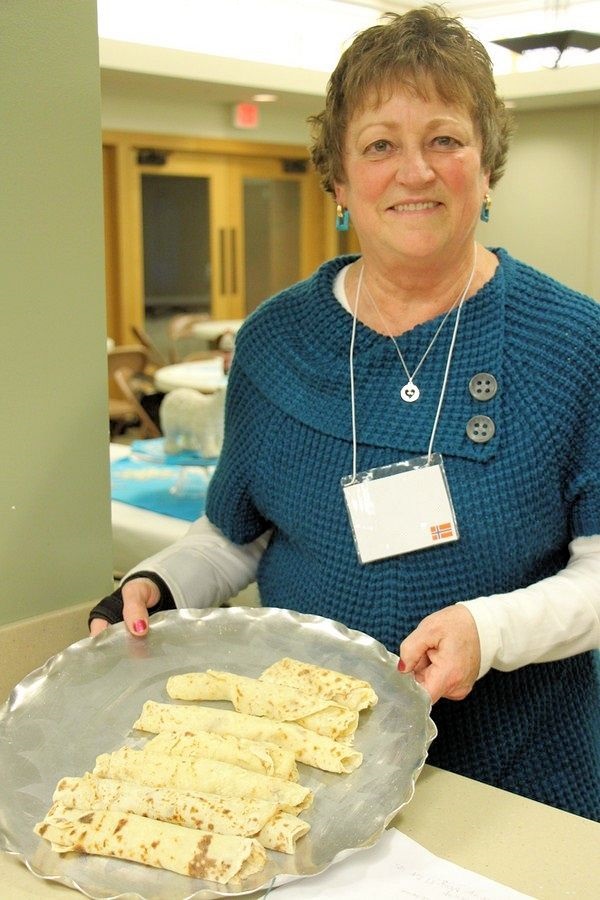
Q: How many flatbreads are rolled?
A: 7